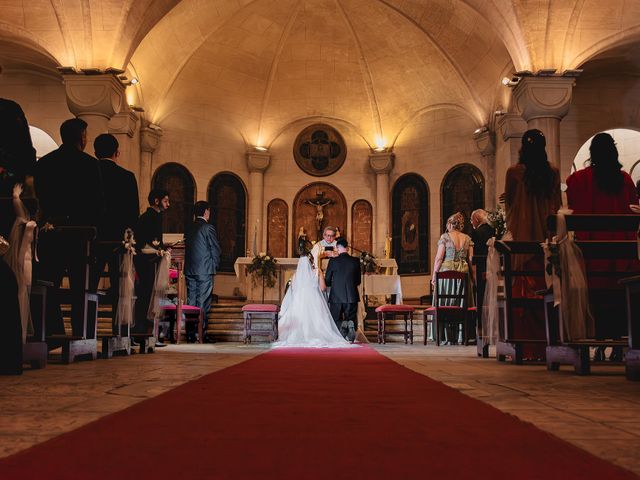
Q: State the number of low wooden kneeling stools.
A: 2